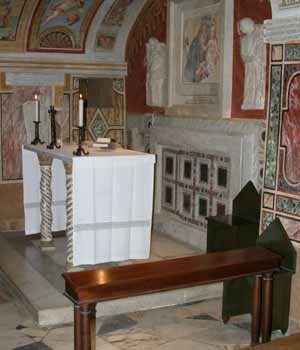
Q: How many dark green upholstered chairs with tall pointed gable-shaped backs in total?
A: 2